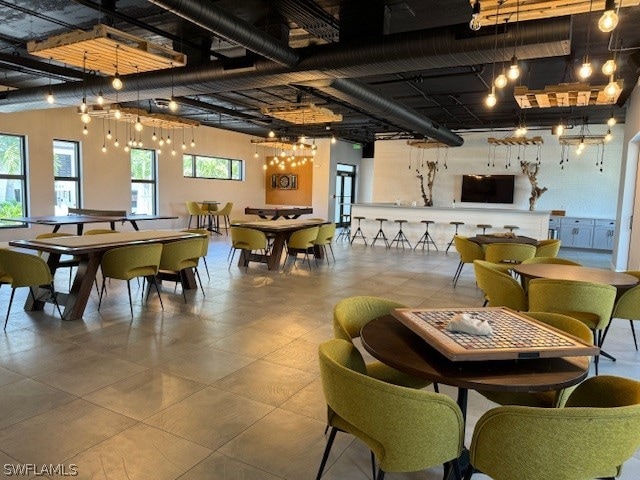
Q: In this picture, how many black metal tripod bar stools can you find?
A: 8